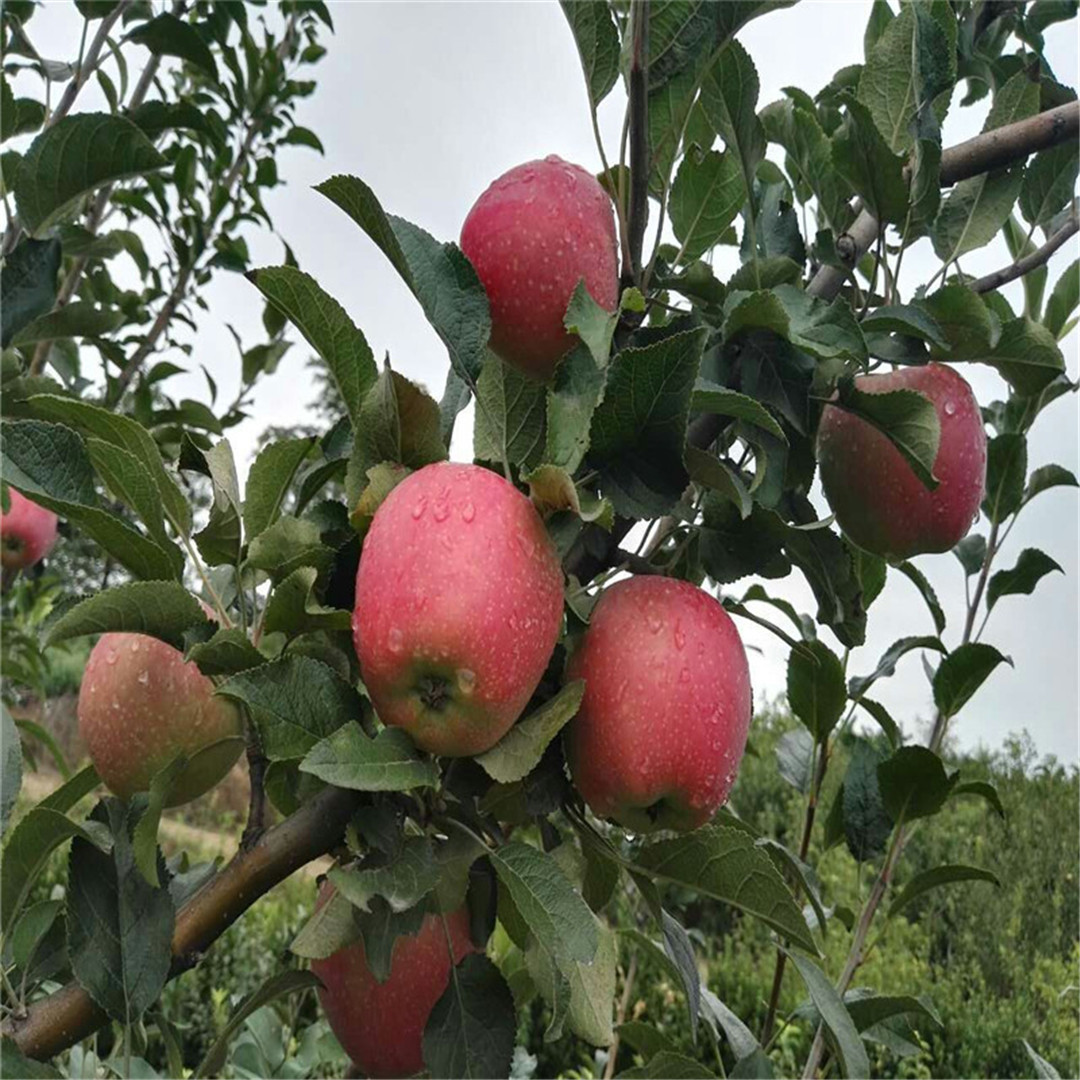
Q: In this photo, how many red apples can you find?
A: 7